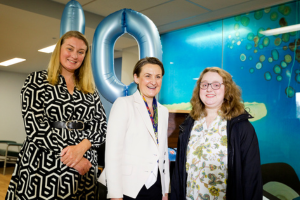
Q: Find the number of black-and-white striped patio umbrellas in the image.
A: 0